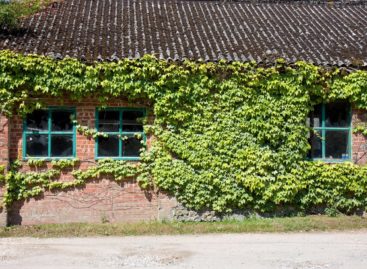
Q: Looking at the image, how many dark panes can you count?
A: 12